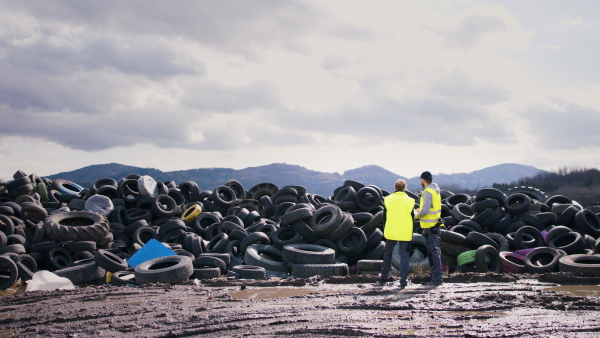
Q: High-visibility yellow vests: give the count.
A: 2